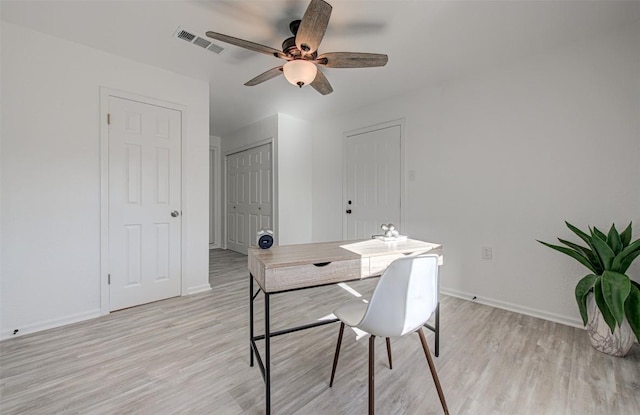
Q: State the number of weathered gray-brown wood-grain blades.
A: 5